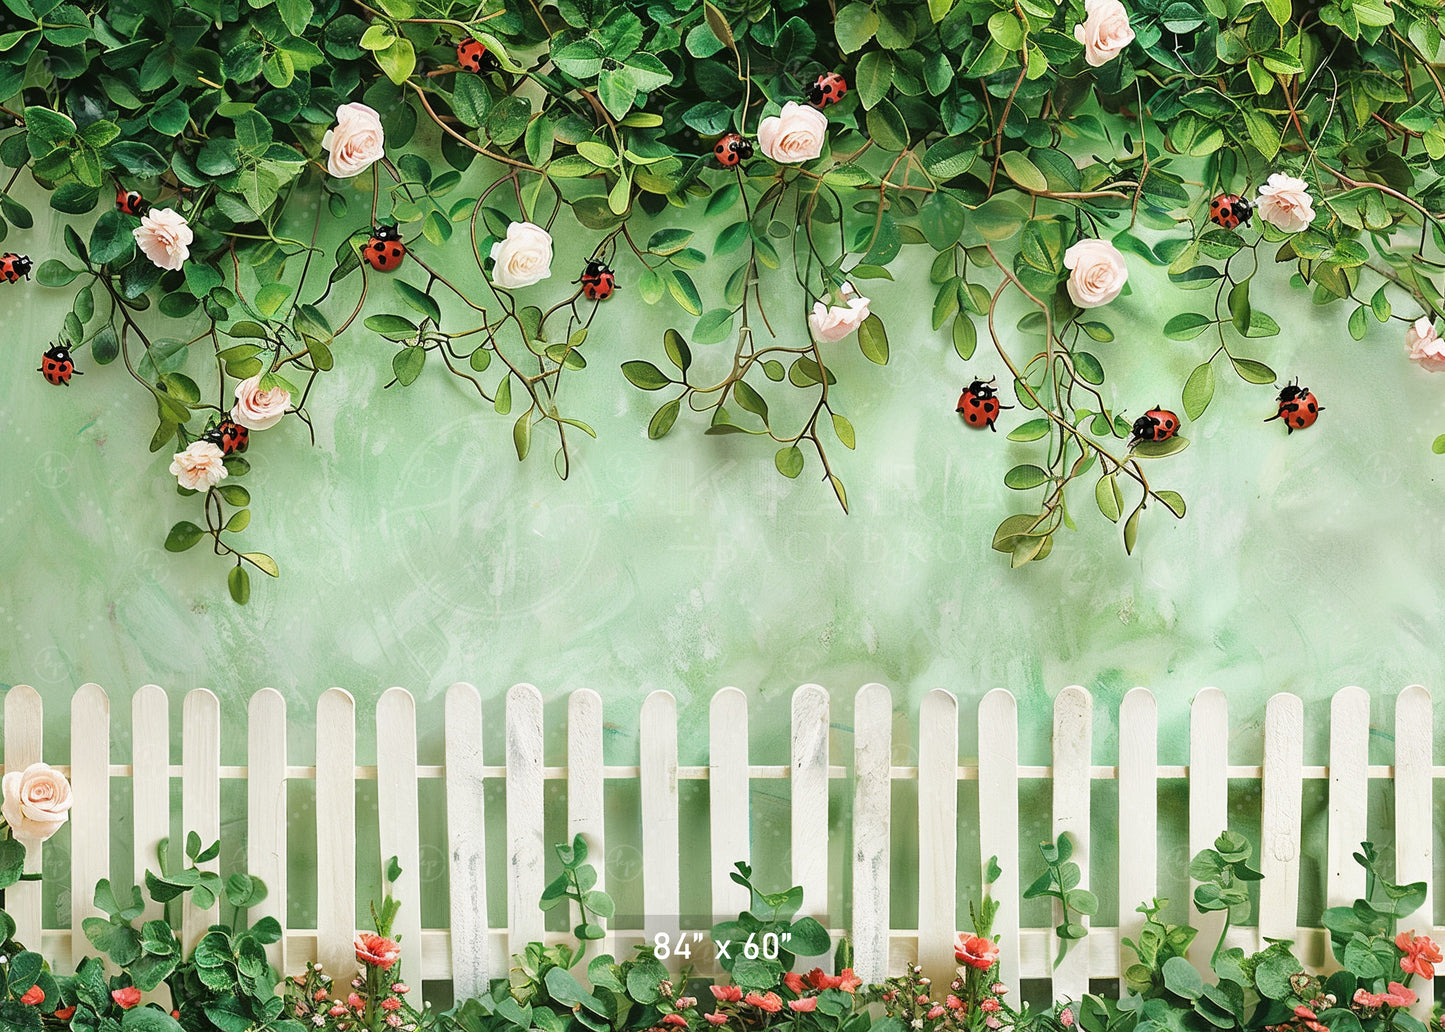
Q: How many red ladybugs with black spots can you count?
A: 13